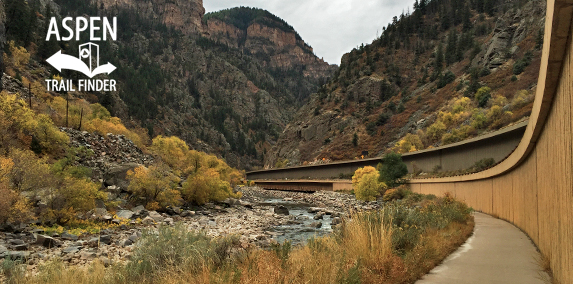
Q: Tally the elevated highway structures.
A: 2